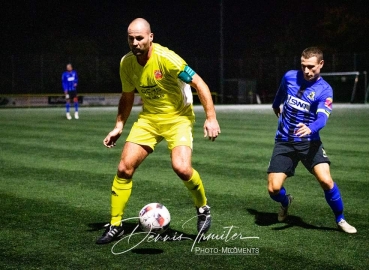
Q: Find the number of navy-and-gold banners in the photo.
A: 0